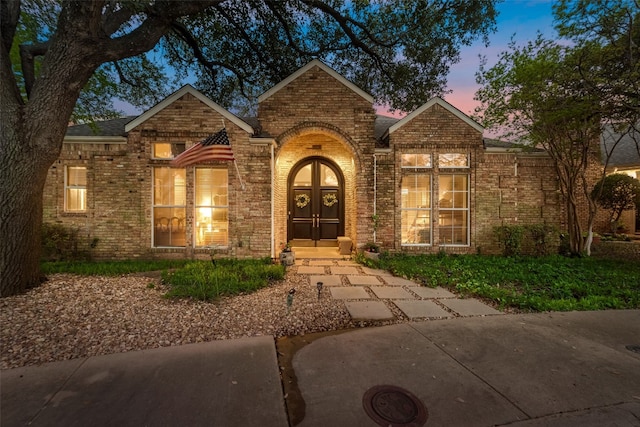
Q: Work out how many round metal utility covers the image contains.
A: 1